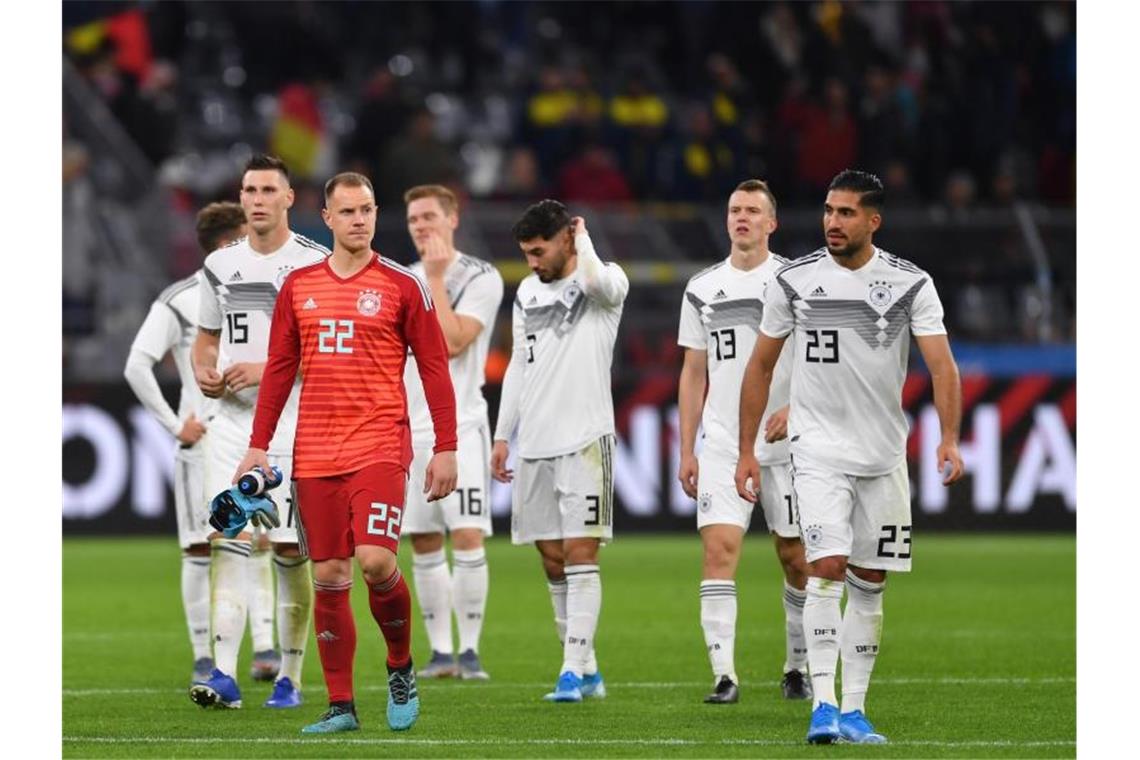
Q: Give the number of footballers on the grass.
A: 7